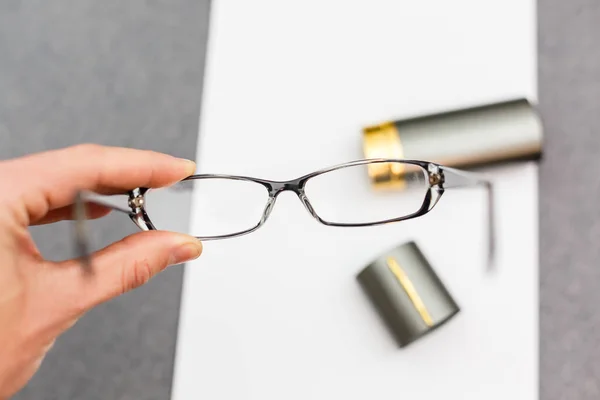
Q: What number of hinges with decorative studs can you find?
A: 2